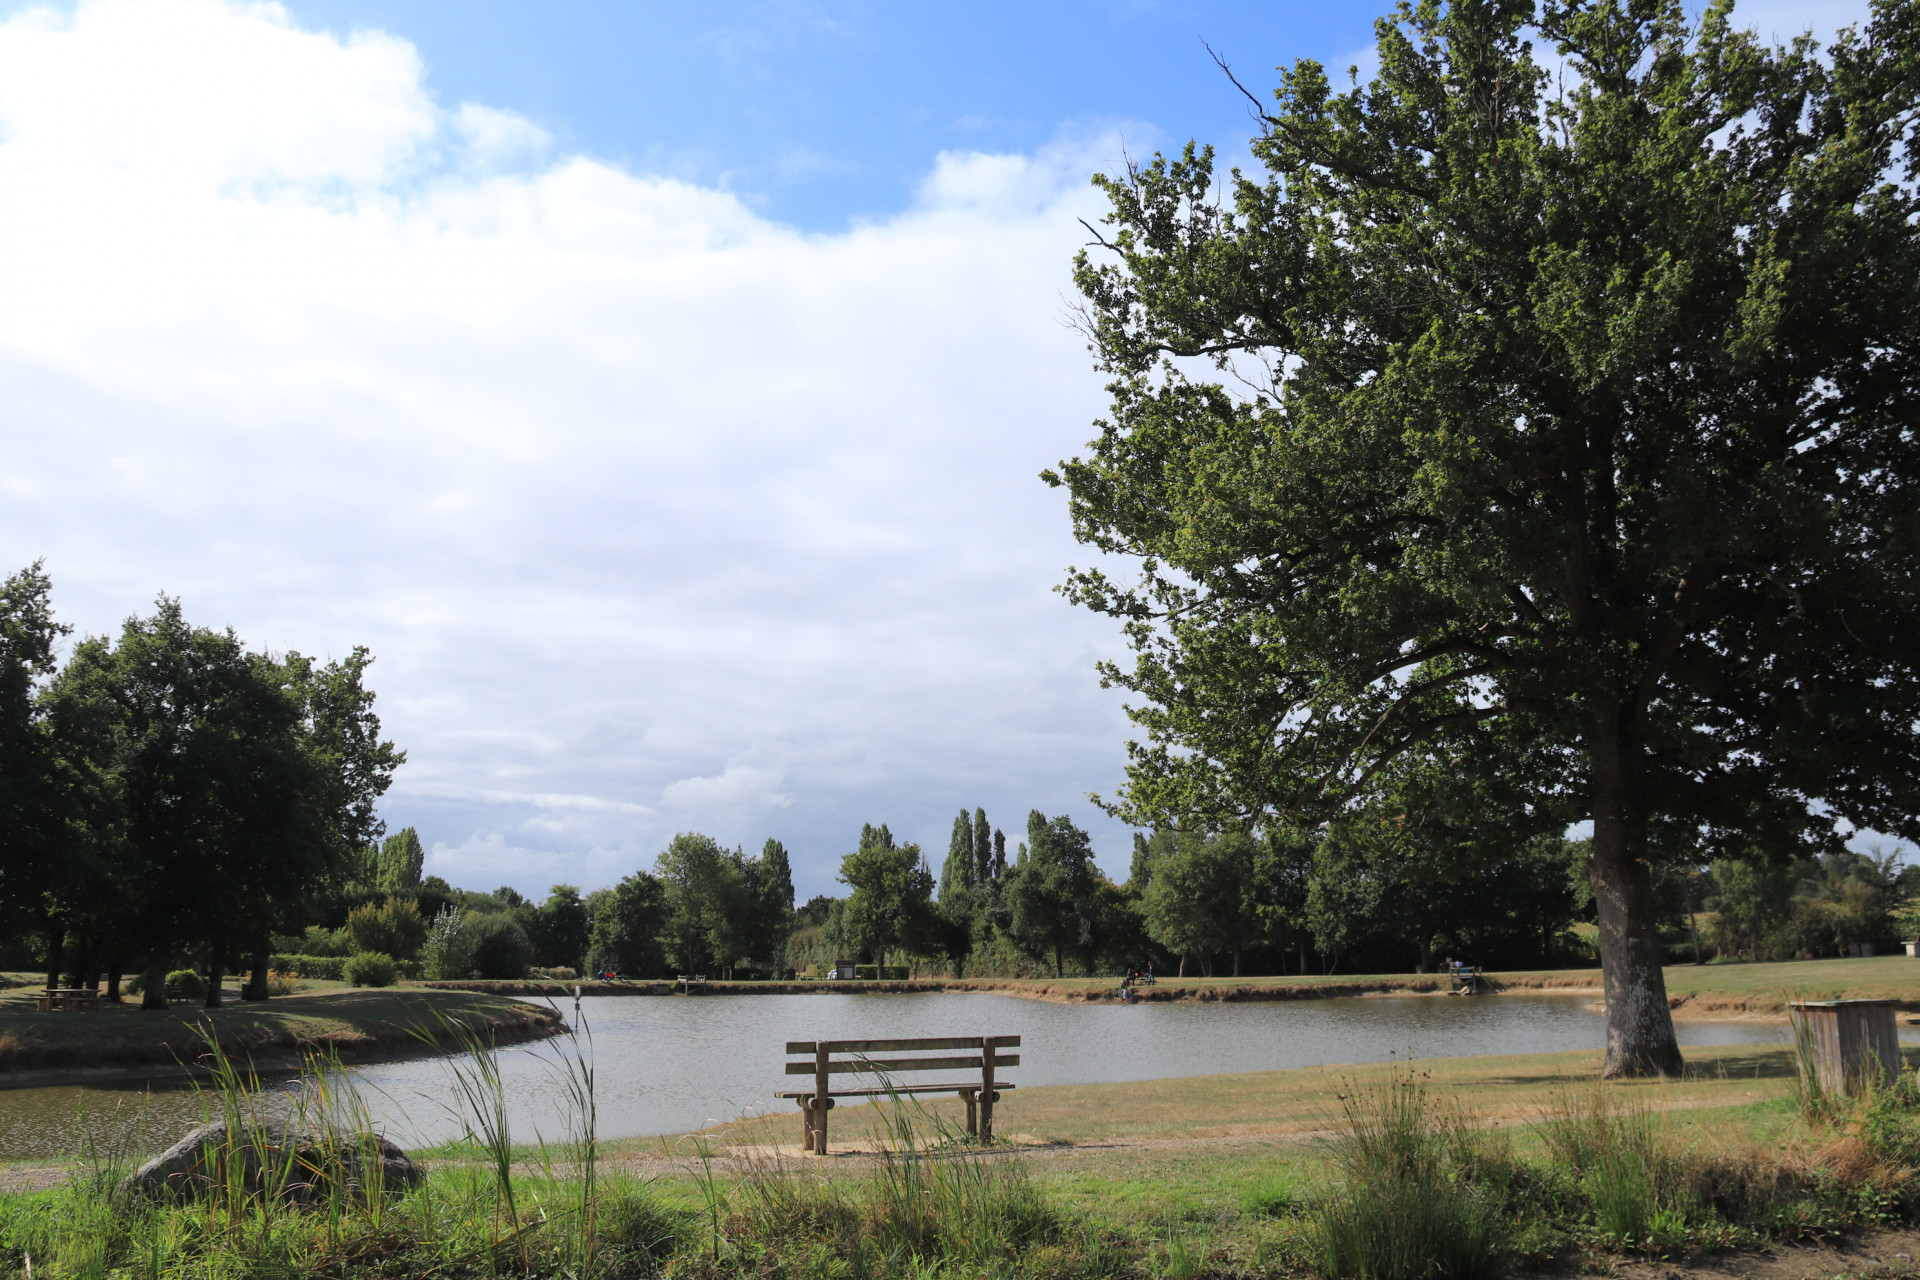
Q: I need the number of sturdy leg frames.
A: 2